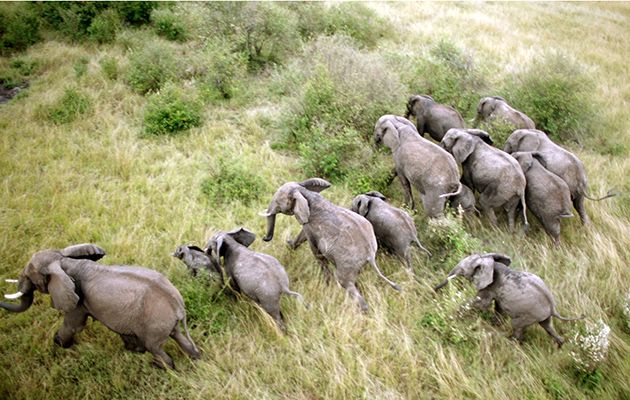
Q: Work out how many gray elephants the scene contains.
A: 13